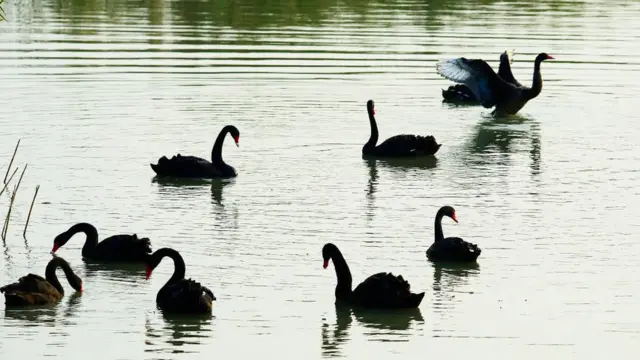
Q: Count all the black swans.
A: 9